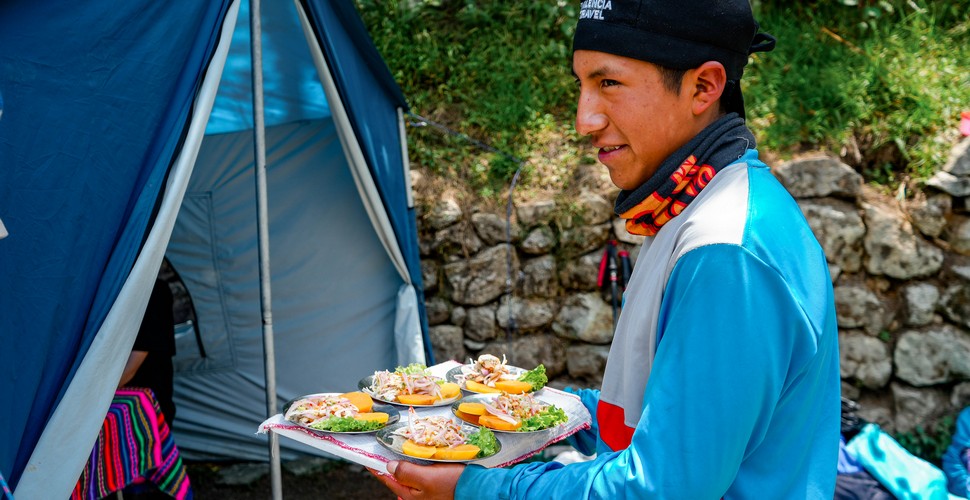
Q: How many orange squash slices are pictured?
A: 10